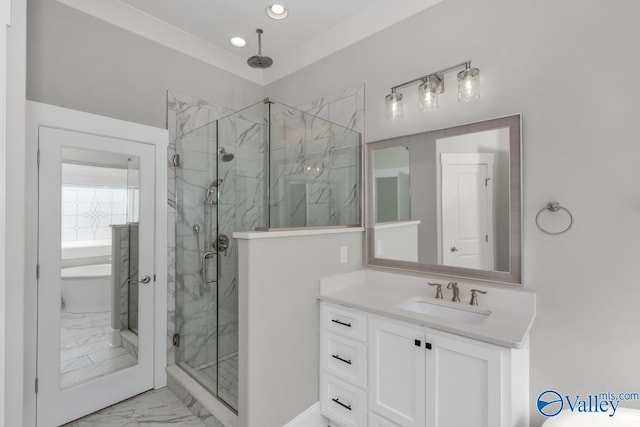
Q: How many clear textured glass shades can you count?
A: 3